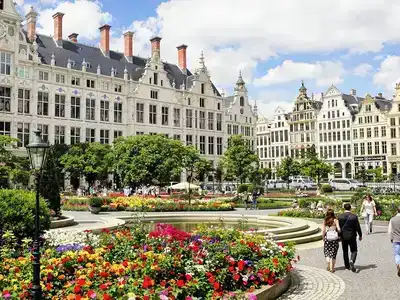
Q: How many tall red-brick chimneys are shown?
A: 6